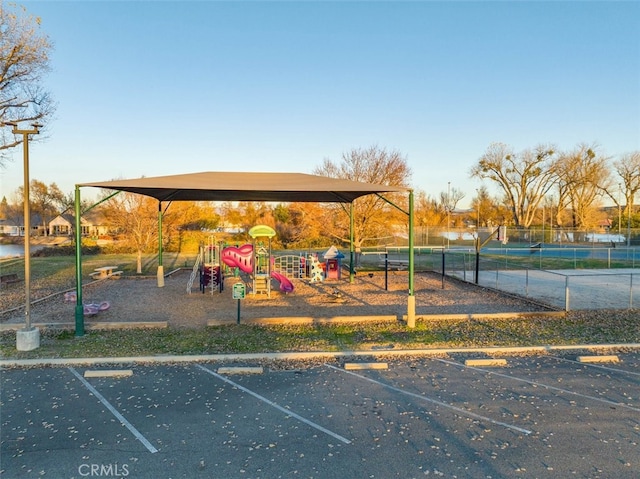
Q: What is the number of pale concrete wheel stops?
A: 5